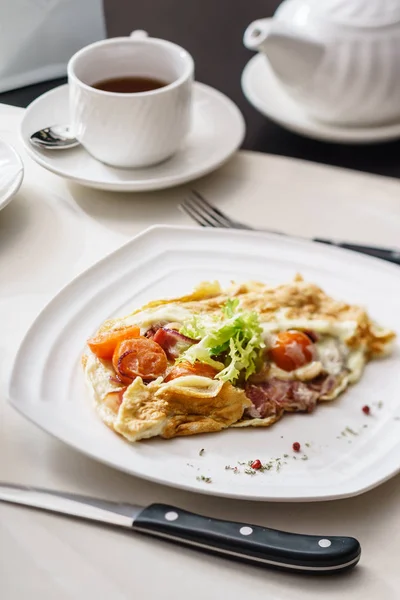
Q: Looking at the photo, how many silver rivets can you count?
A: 3